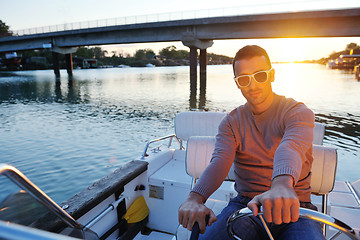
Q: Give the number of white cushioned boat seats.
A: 2